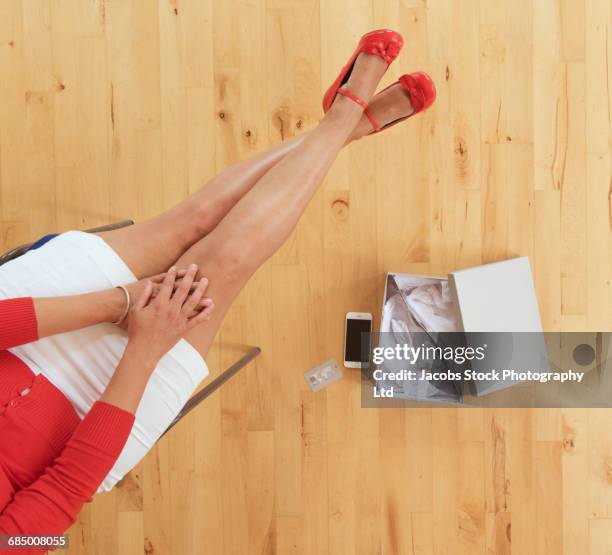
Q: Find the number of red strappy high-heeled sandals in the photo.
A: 2